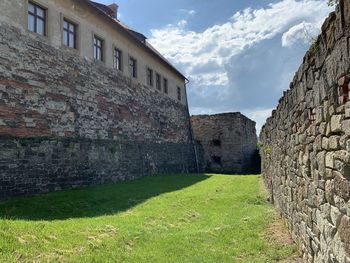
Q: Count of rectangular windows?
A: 9